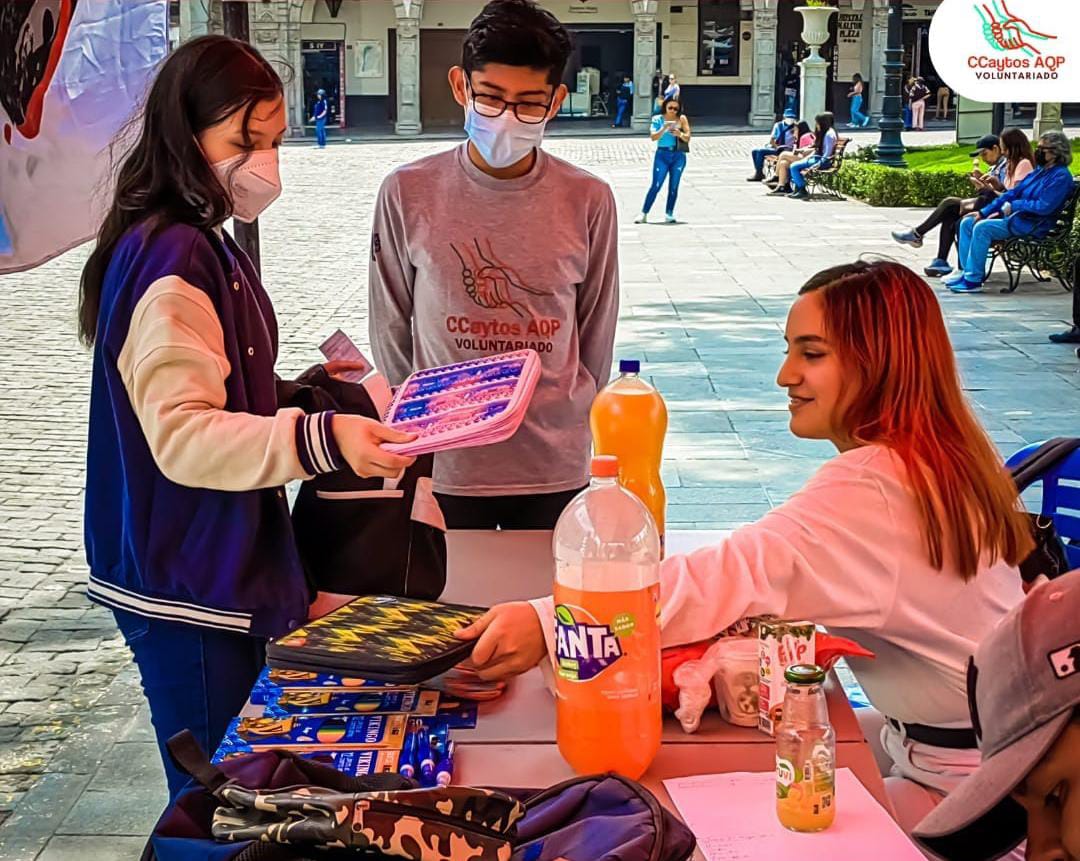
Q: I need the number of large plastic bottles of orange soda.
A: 2